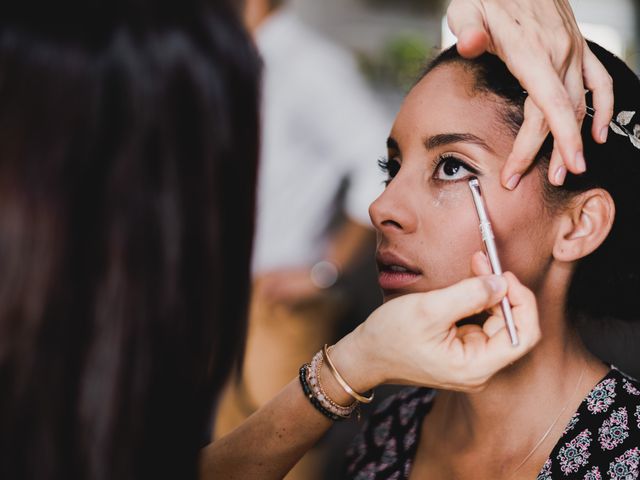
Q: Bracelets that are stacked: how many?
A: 4